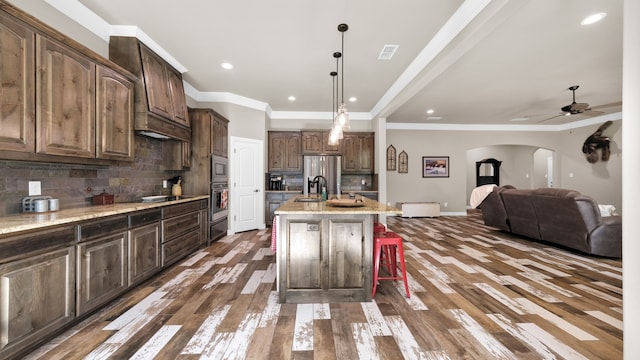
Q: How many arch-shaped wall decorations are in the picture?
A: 2